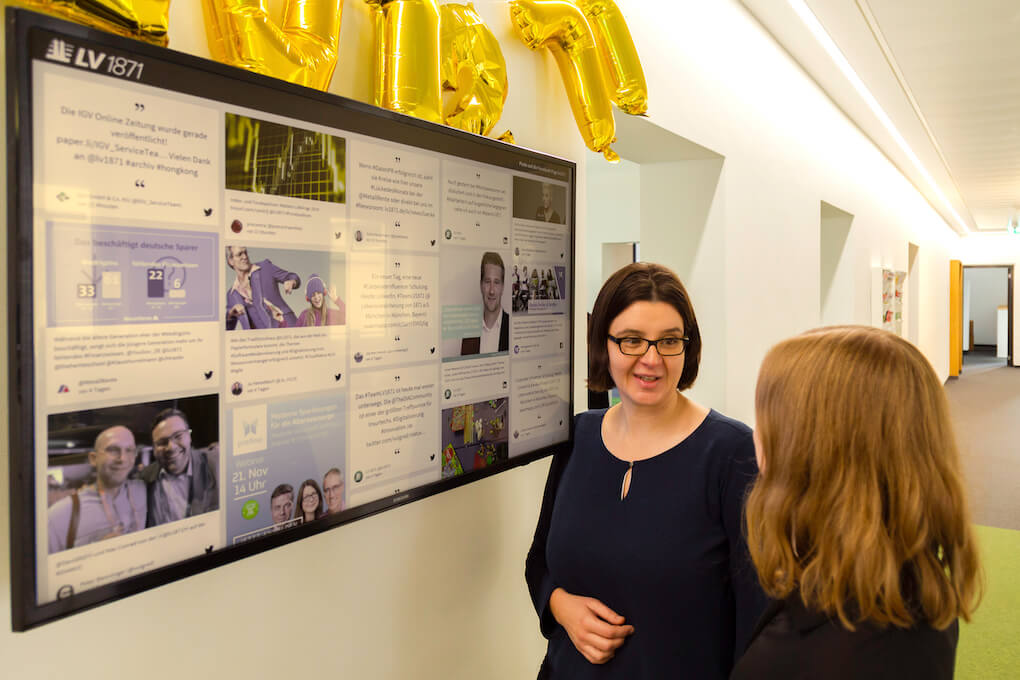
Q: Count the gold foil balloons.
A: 6